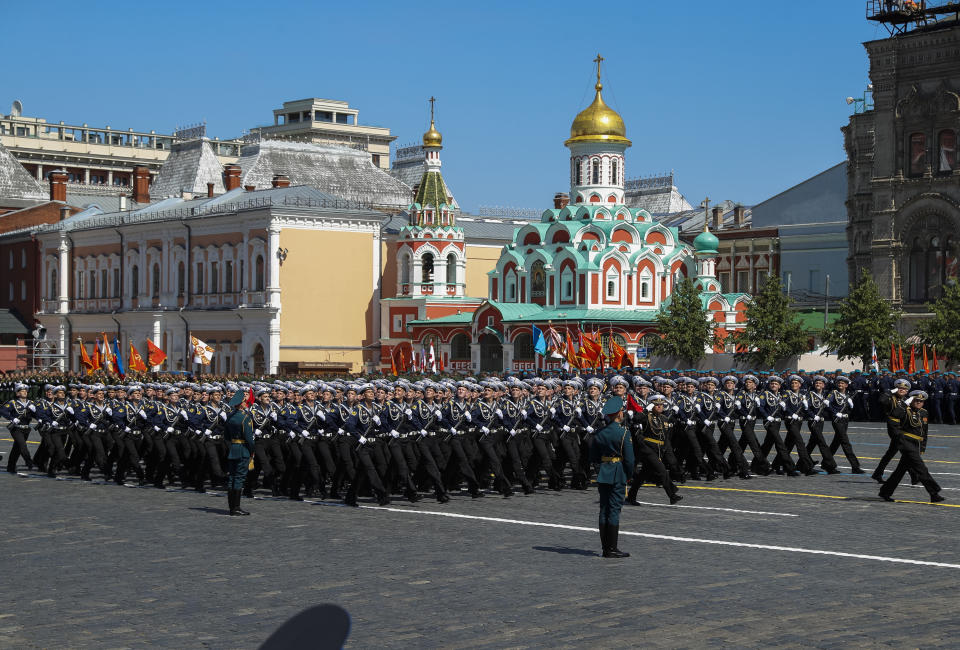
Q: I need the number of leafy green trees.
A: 4